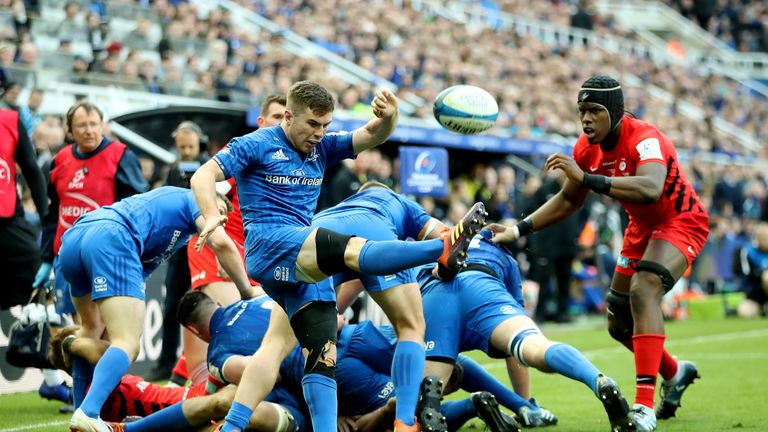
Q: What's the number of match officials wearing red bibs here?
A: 2